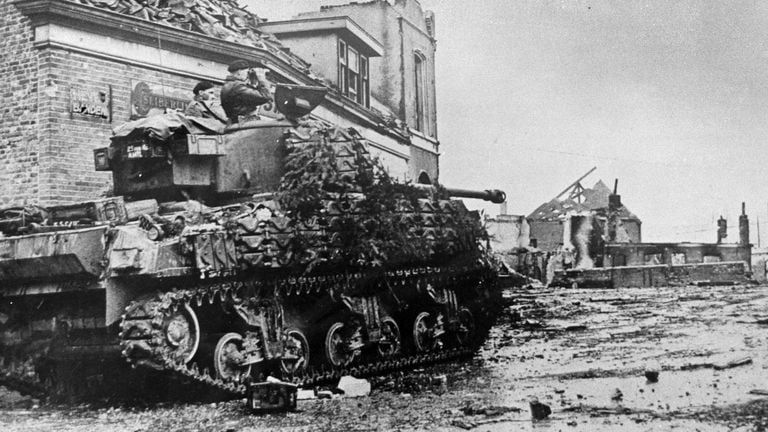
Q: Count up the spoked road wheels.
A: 6